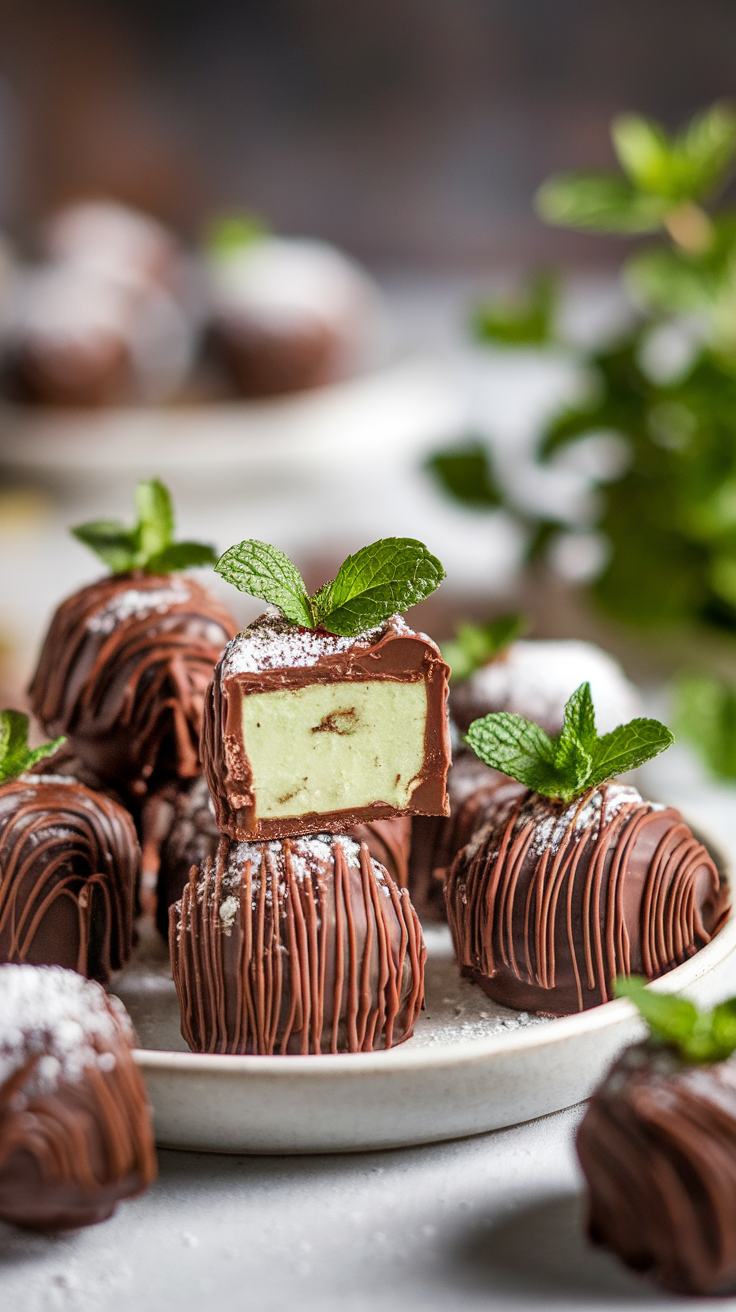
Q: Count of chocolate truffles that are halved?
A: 1